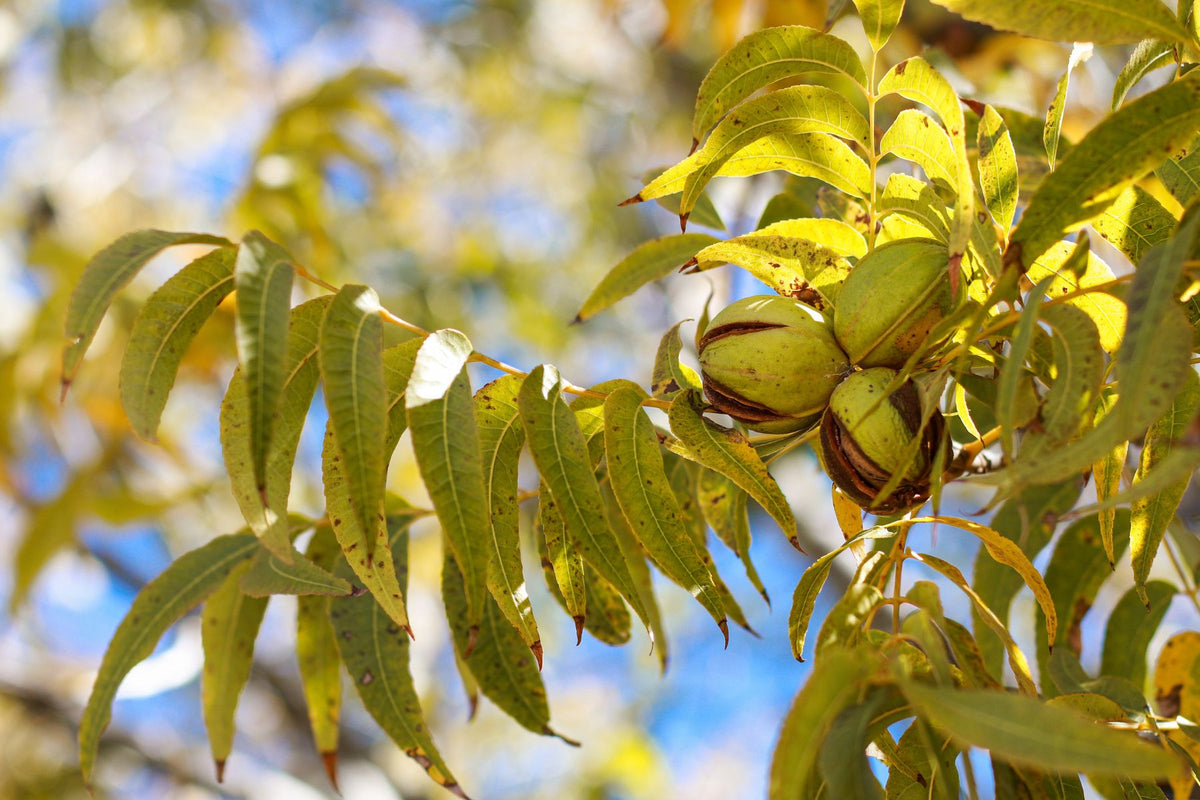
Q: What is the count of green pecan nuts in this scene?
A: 3